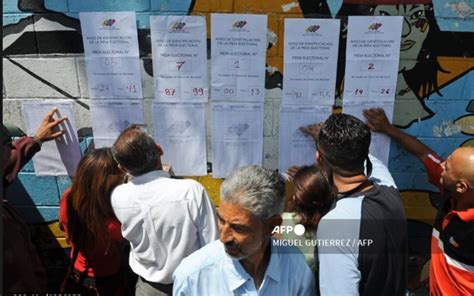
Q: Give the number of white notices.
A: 11